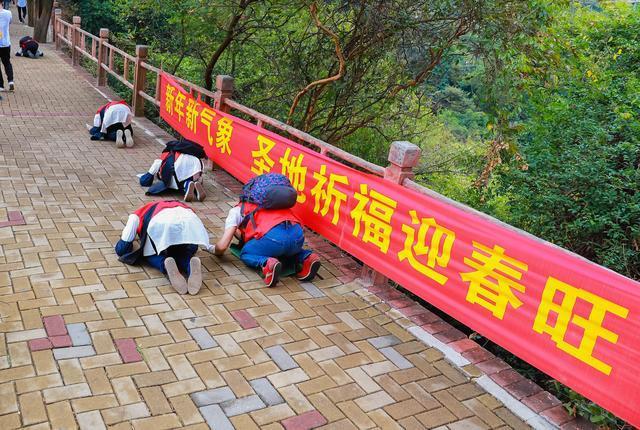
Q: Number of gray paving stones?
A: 11